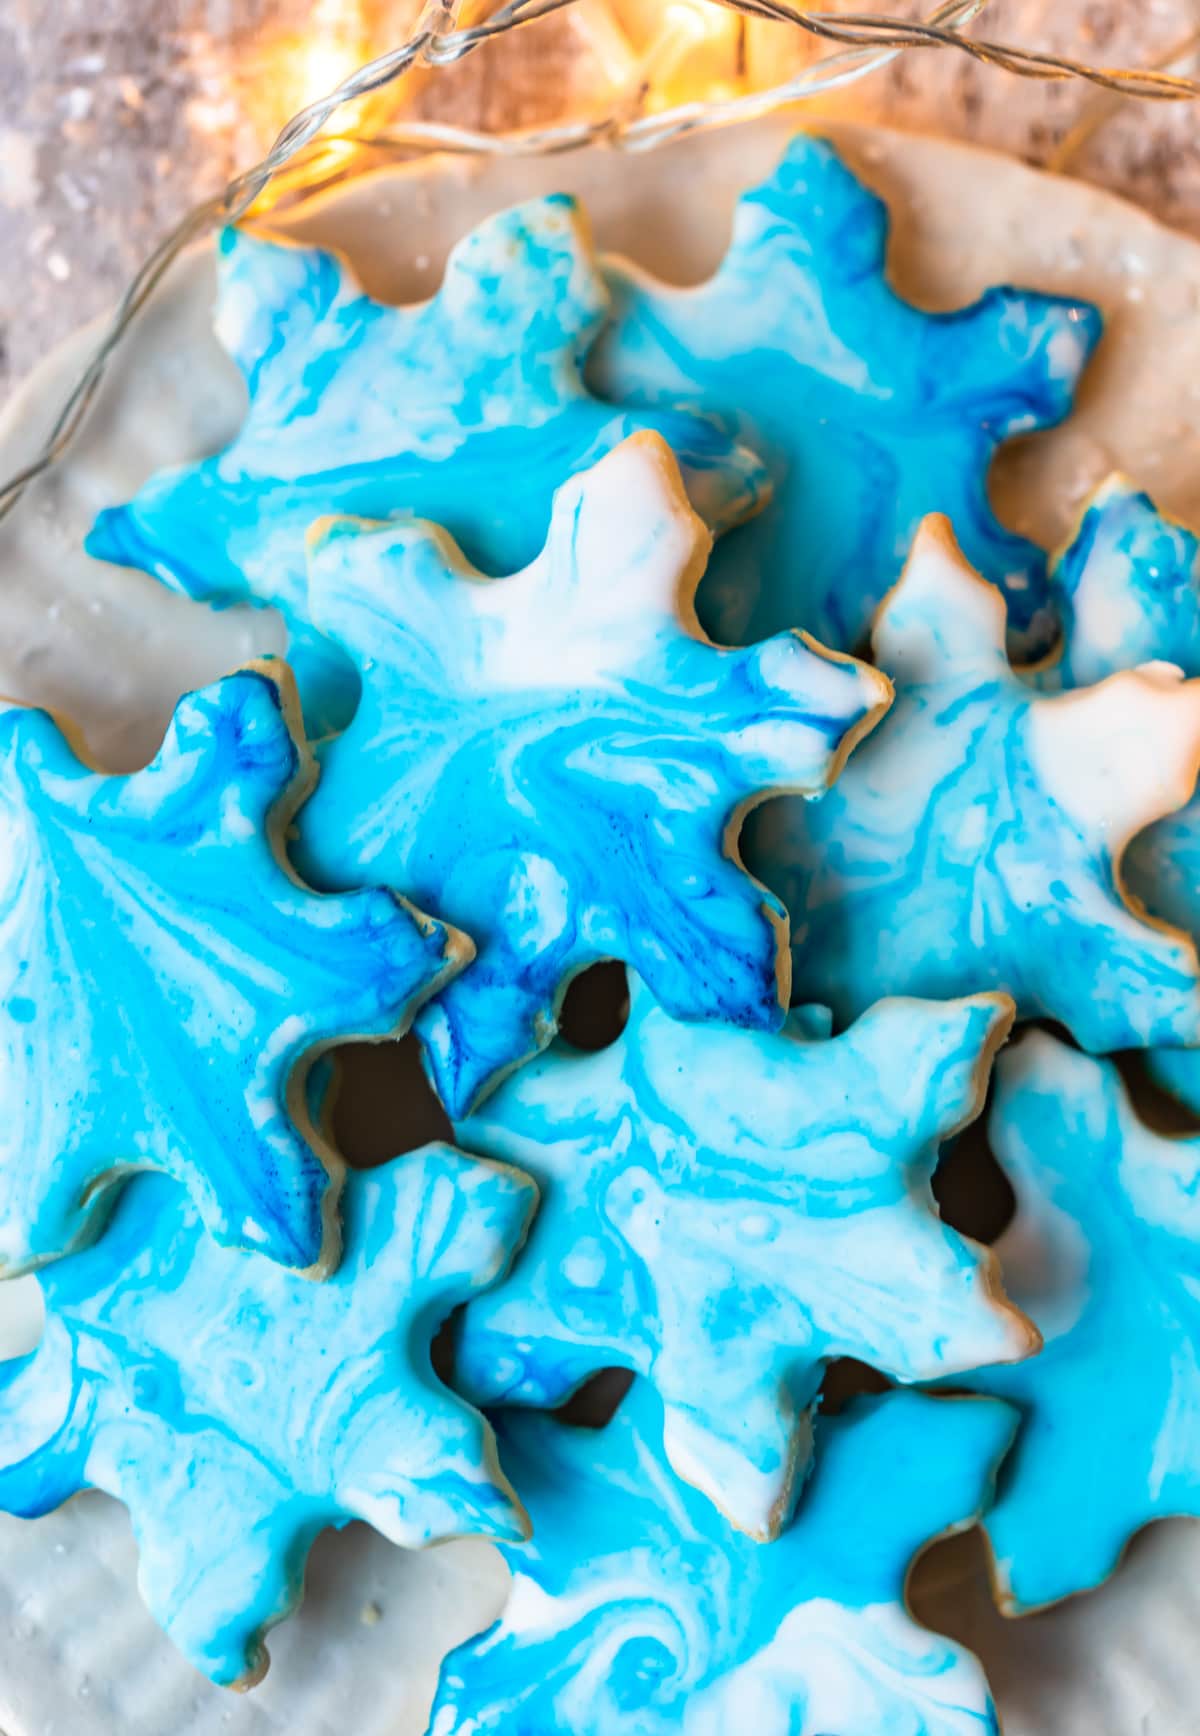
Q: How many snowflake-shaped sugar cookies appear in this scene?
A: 10